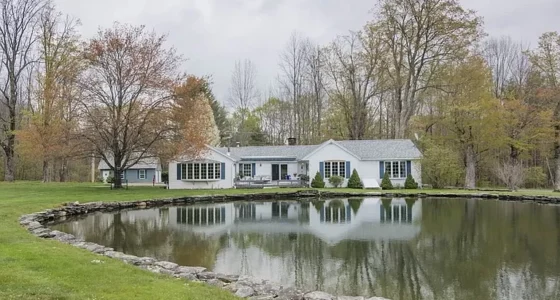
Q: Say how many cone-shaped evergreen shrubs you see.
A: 4